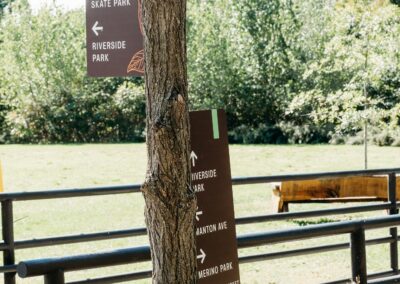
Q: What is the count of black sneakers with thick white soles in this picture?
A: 0